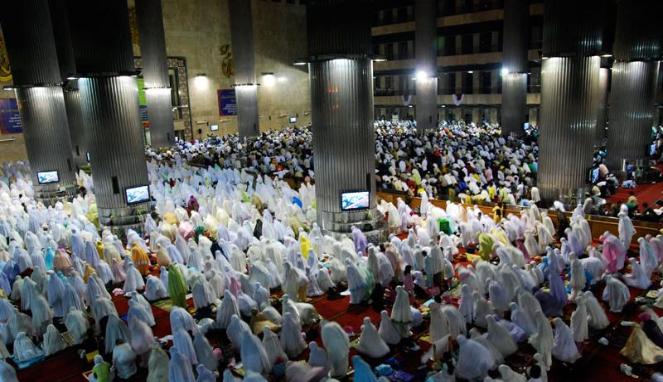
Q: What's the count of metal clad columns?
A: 11